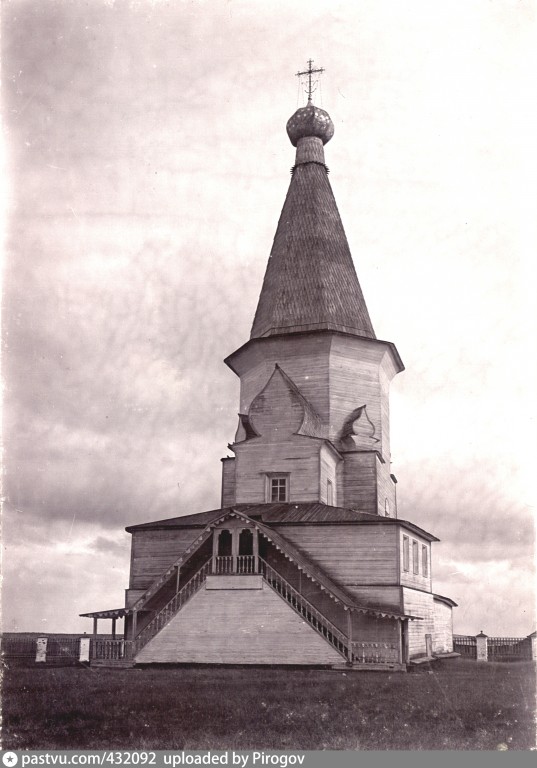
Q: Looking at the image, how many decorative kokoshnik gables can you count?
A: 3